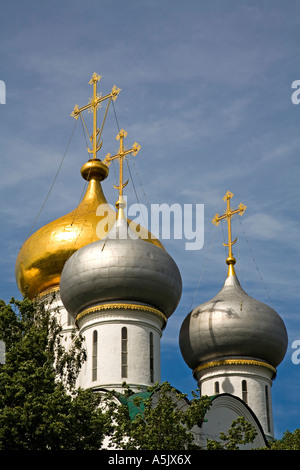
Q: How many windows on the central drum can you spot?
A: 3